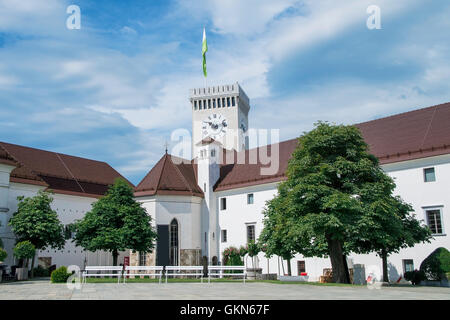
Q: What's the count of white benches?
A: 4